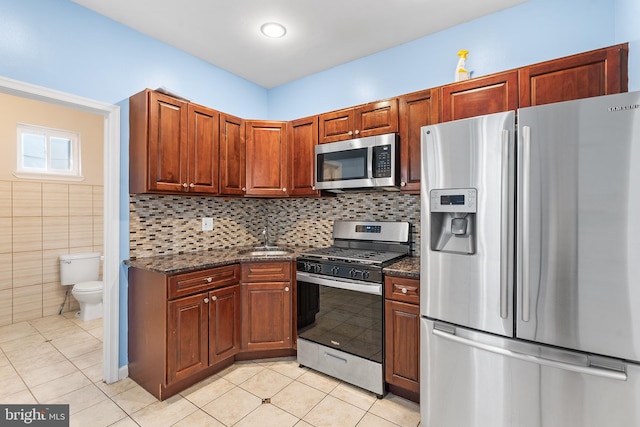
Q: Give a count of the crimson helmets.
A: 0